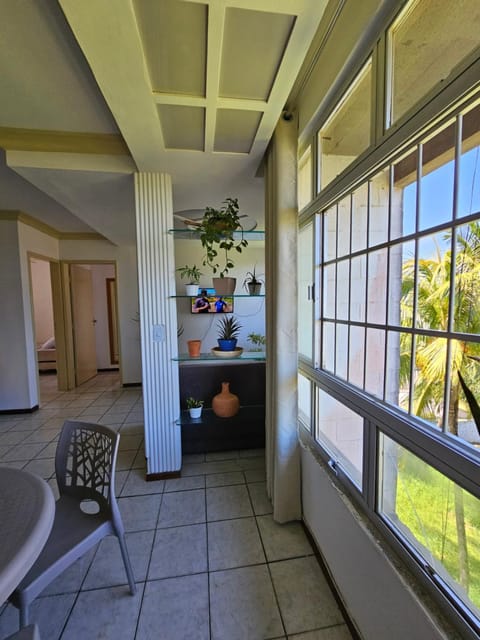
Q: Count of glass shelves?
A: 4